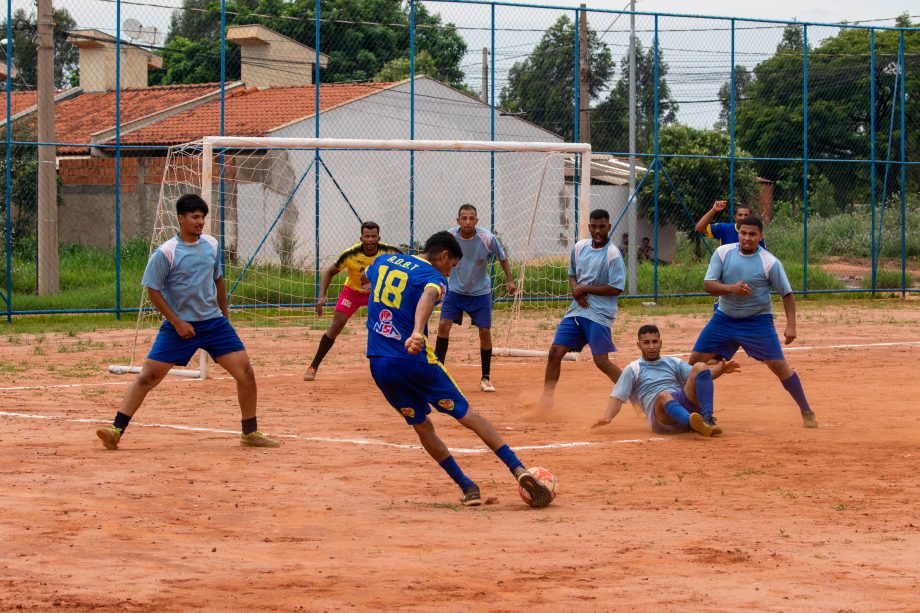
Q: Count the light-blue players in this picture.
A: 5